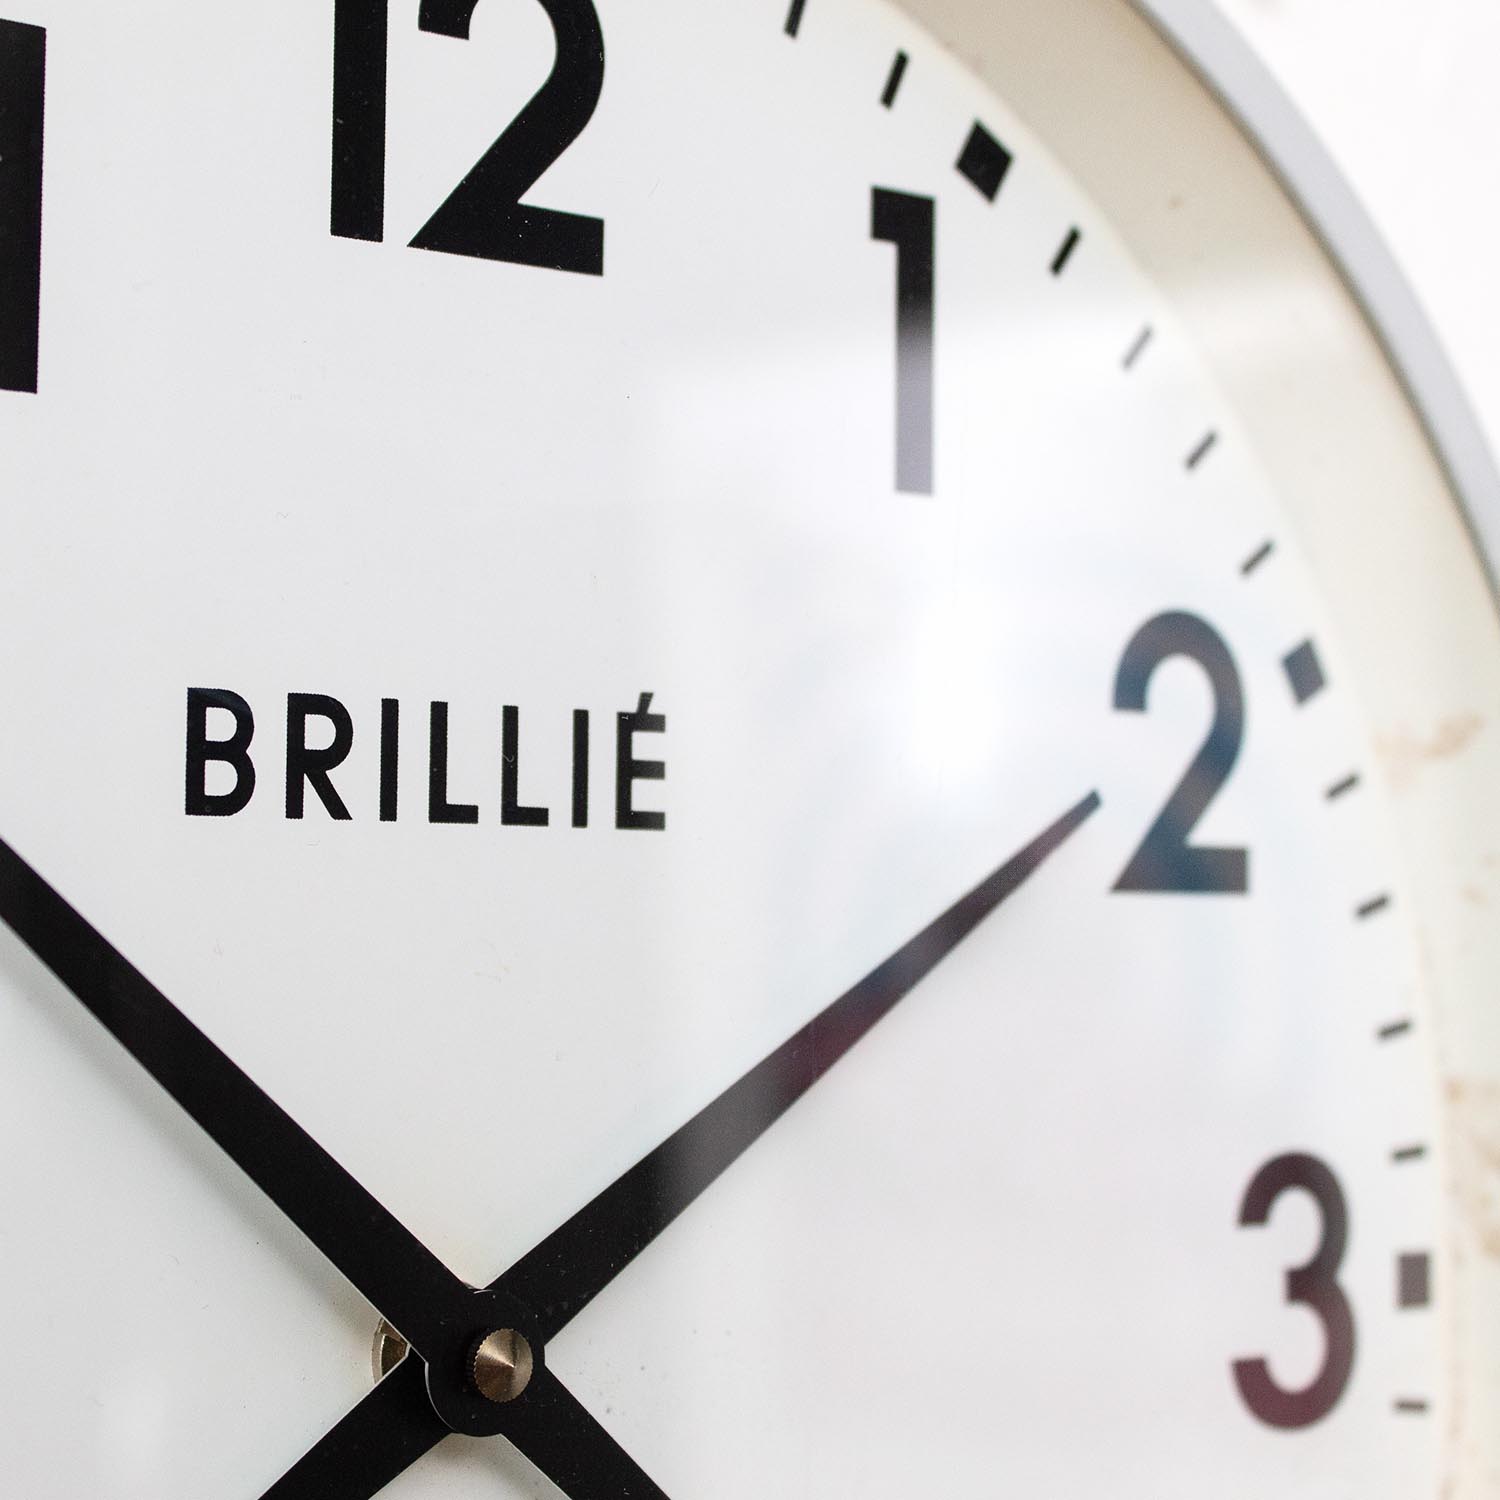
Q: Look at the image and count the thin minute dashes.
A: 11